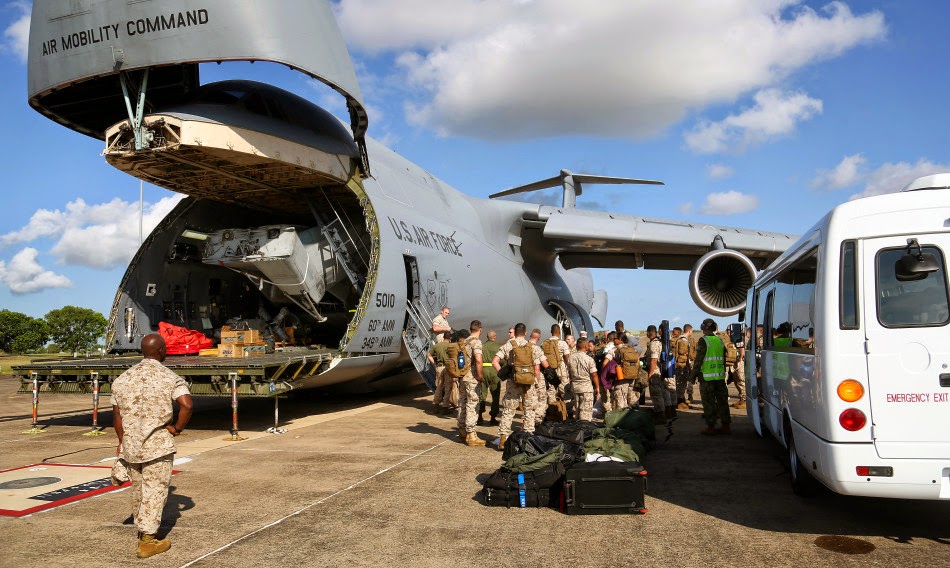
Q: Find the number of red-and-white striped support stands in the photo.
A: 3